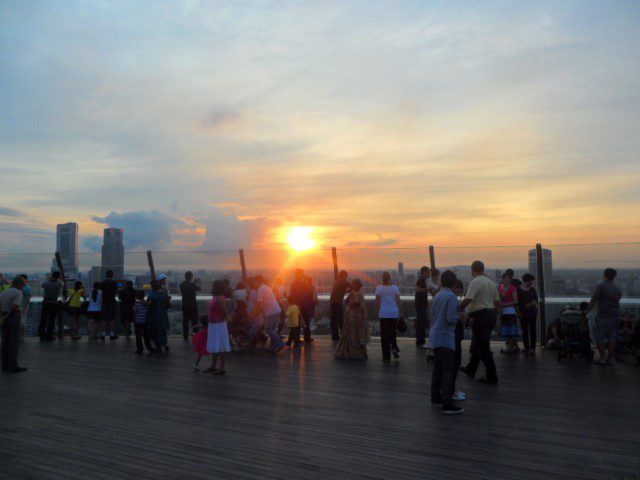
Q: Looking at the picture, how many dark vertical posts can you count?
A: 6